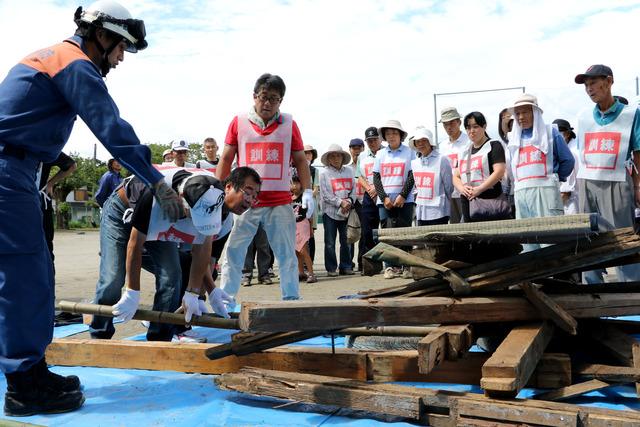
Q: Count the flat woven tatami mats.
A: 1